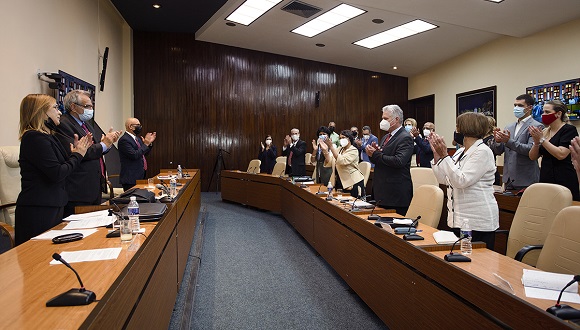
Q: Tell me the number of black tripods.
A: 1